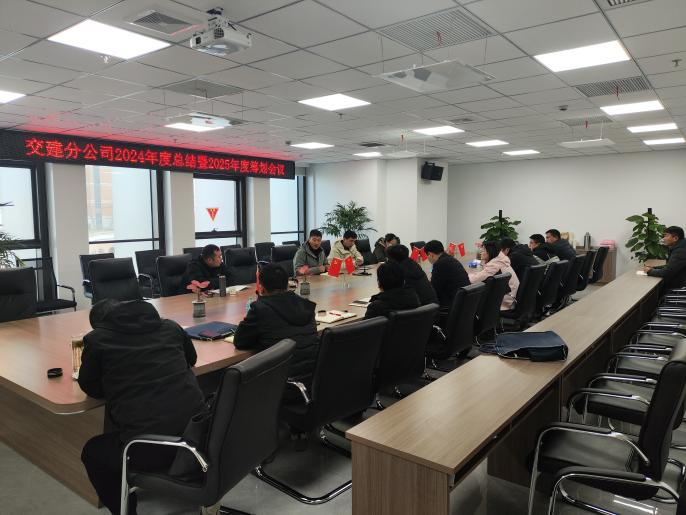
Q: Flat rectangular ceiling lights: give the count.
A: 13